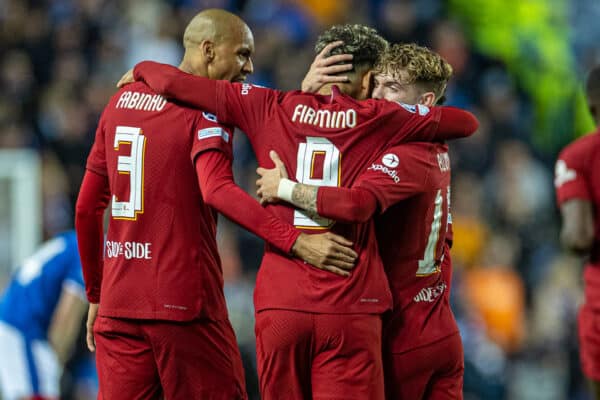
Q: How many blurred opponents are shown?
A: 1